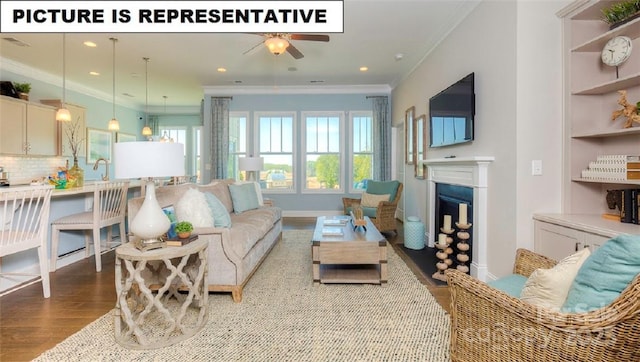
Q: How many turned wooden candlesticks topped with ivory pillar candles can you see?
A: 3